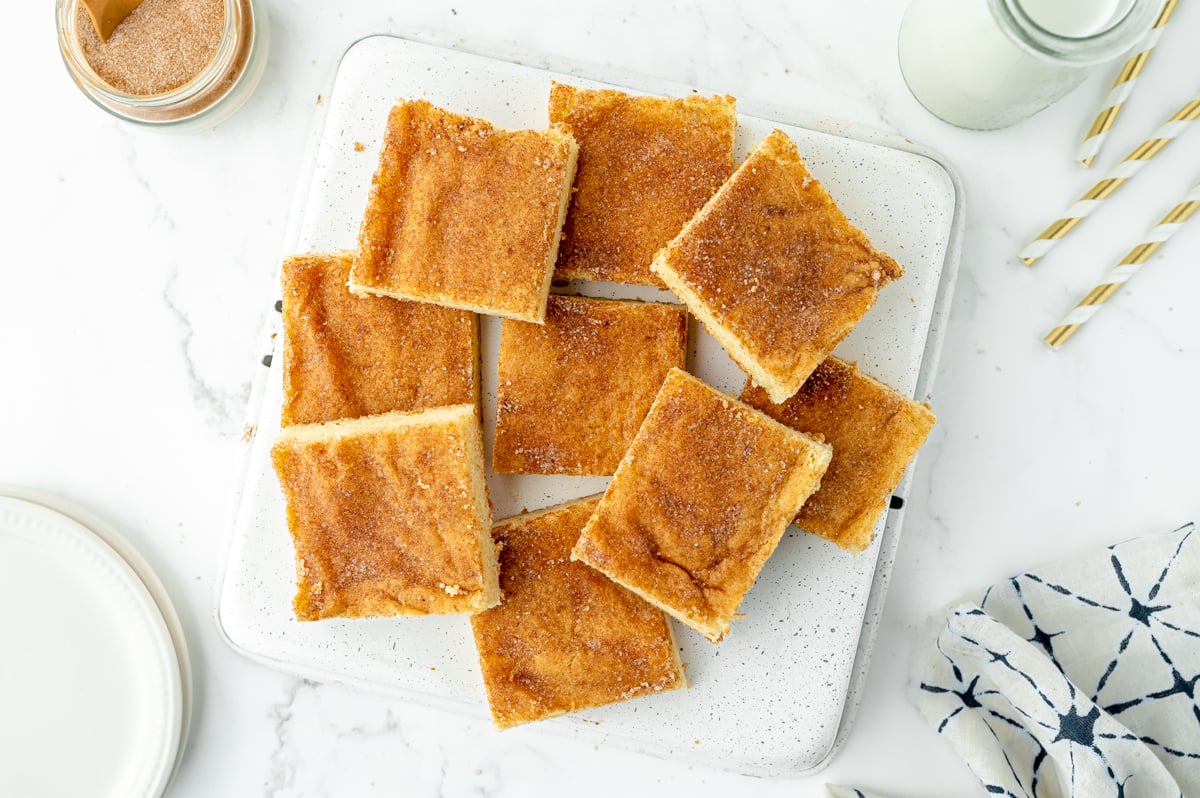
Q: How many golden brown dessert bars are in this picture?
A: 9